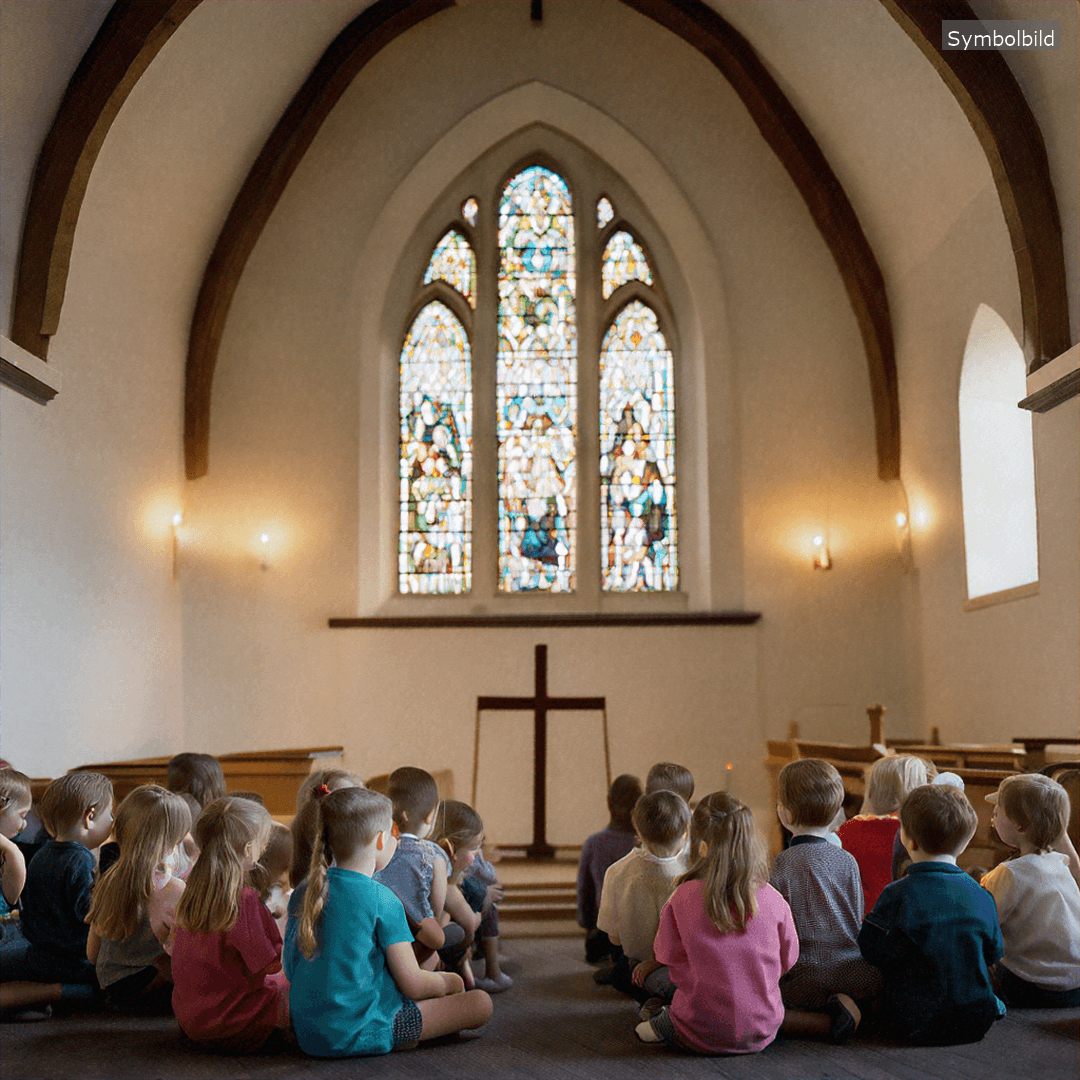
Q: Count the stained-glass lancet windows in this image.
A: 3